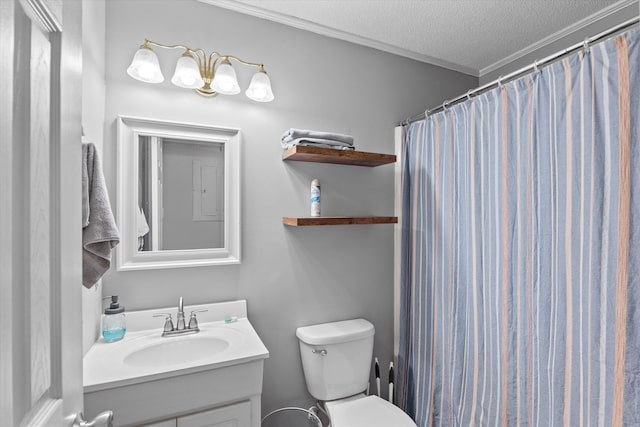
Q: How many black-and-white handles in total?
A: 2